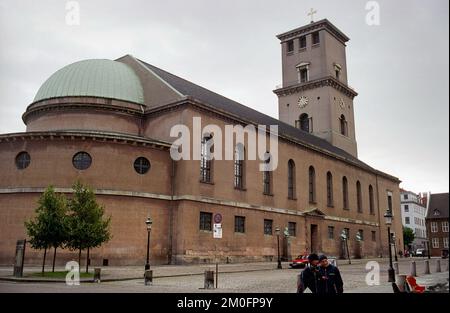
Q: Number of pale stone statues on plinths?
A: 3